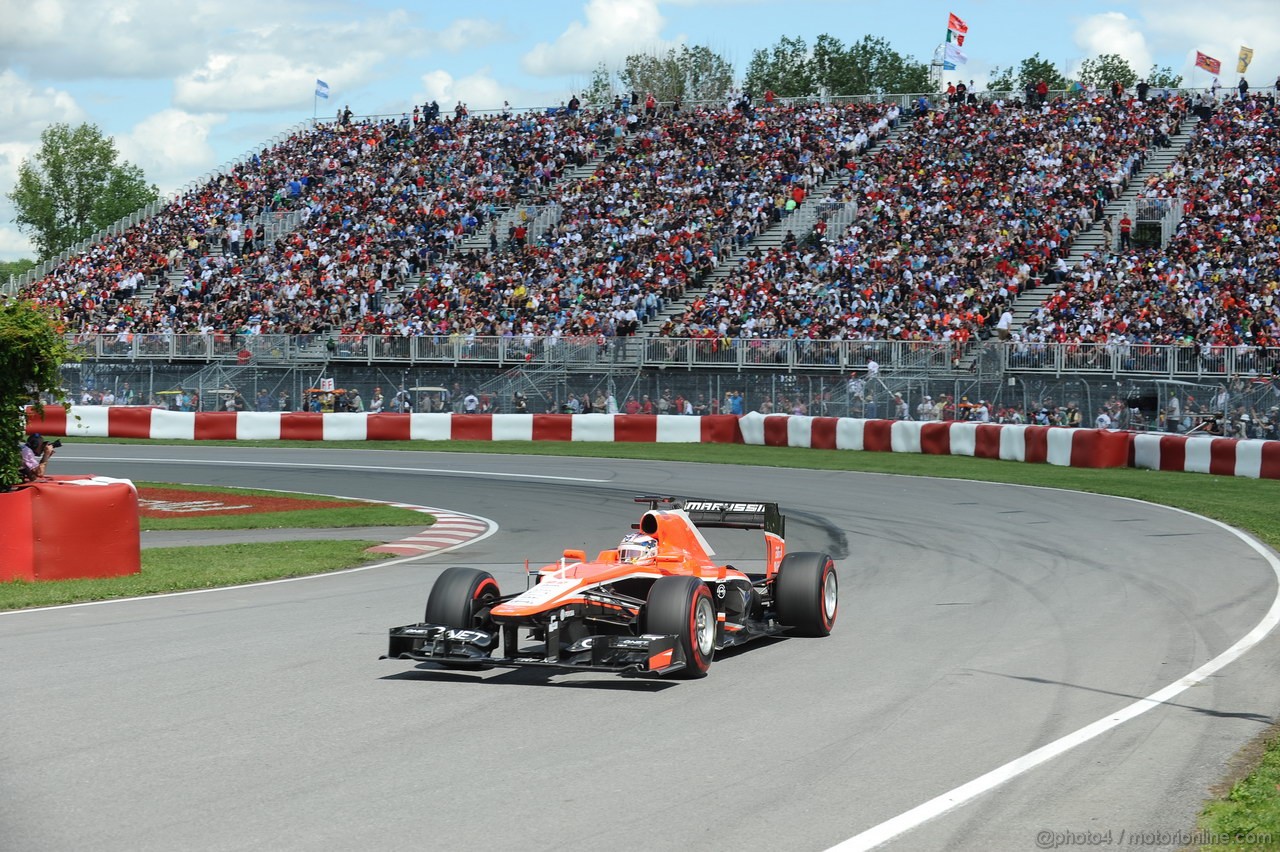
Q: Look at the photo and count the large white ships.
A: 0